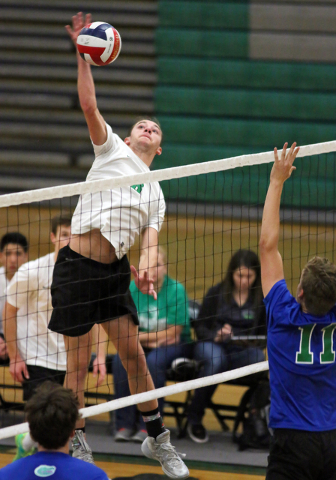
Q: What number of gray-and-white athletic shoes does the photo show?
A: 2